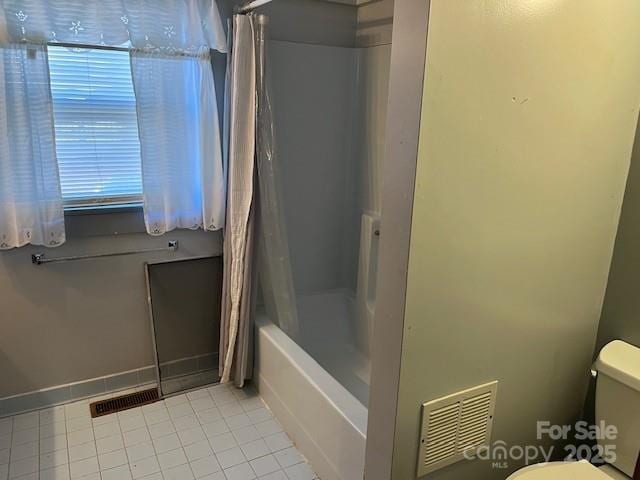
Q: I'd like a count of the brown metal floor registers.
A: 1